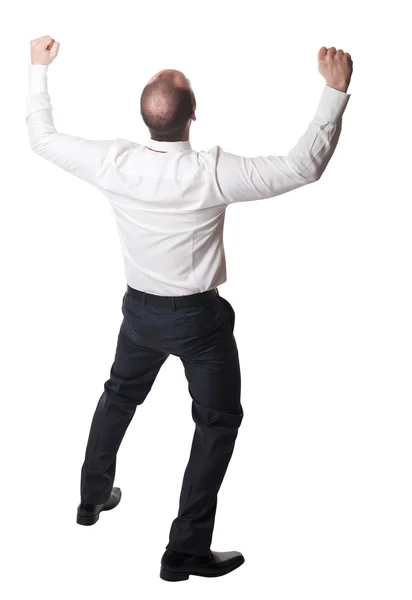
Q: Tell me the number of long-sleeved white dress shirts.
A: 1